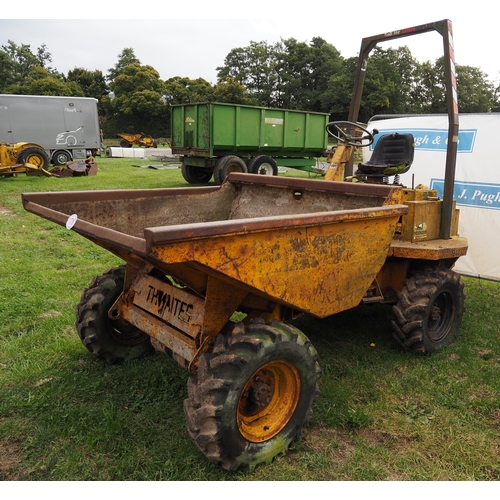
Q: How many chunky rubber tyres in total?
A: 3